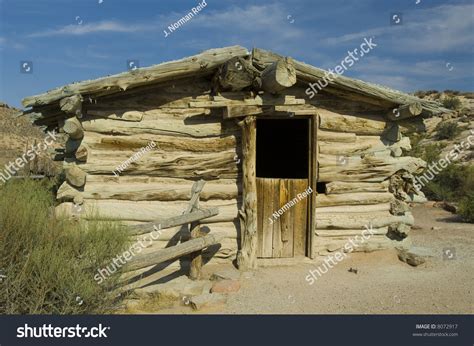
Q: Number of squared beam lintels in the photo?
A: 1